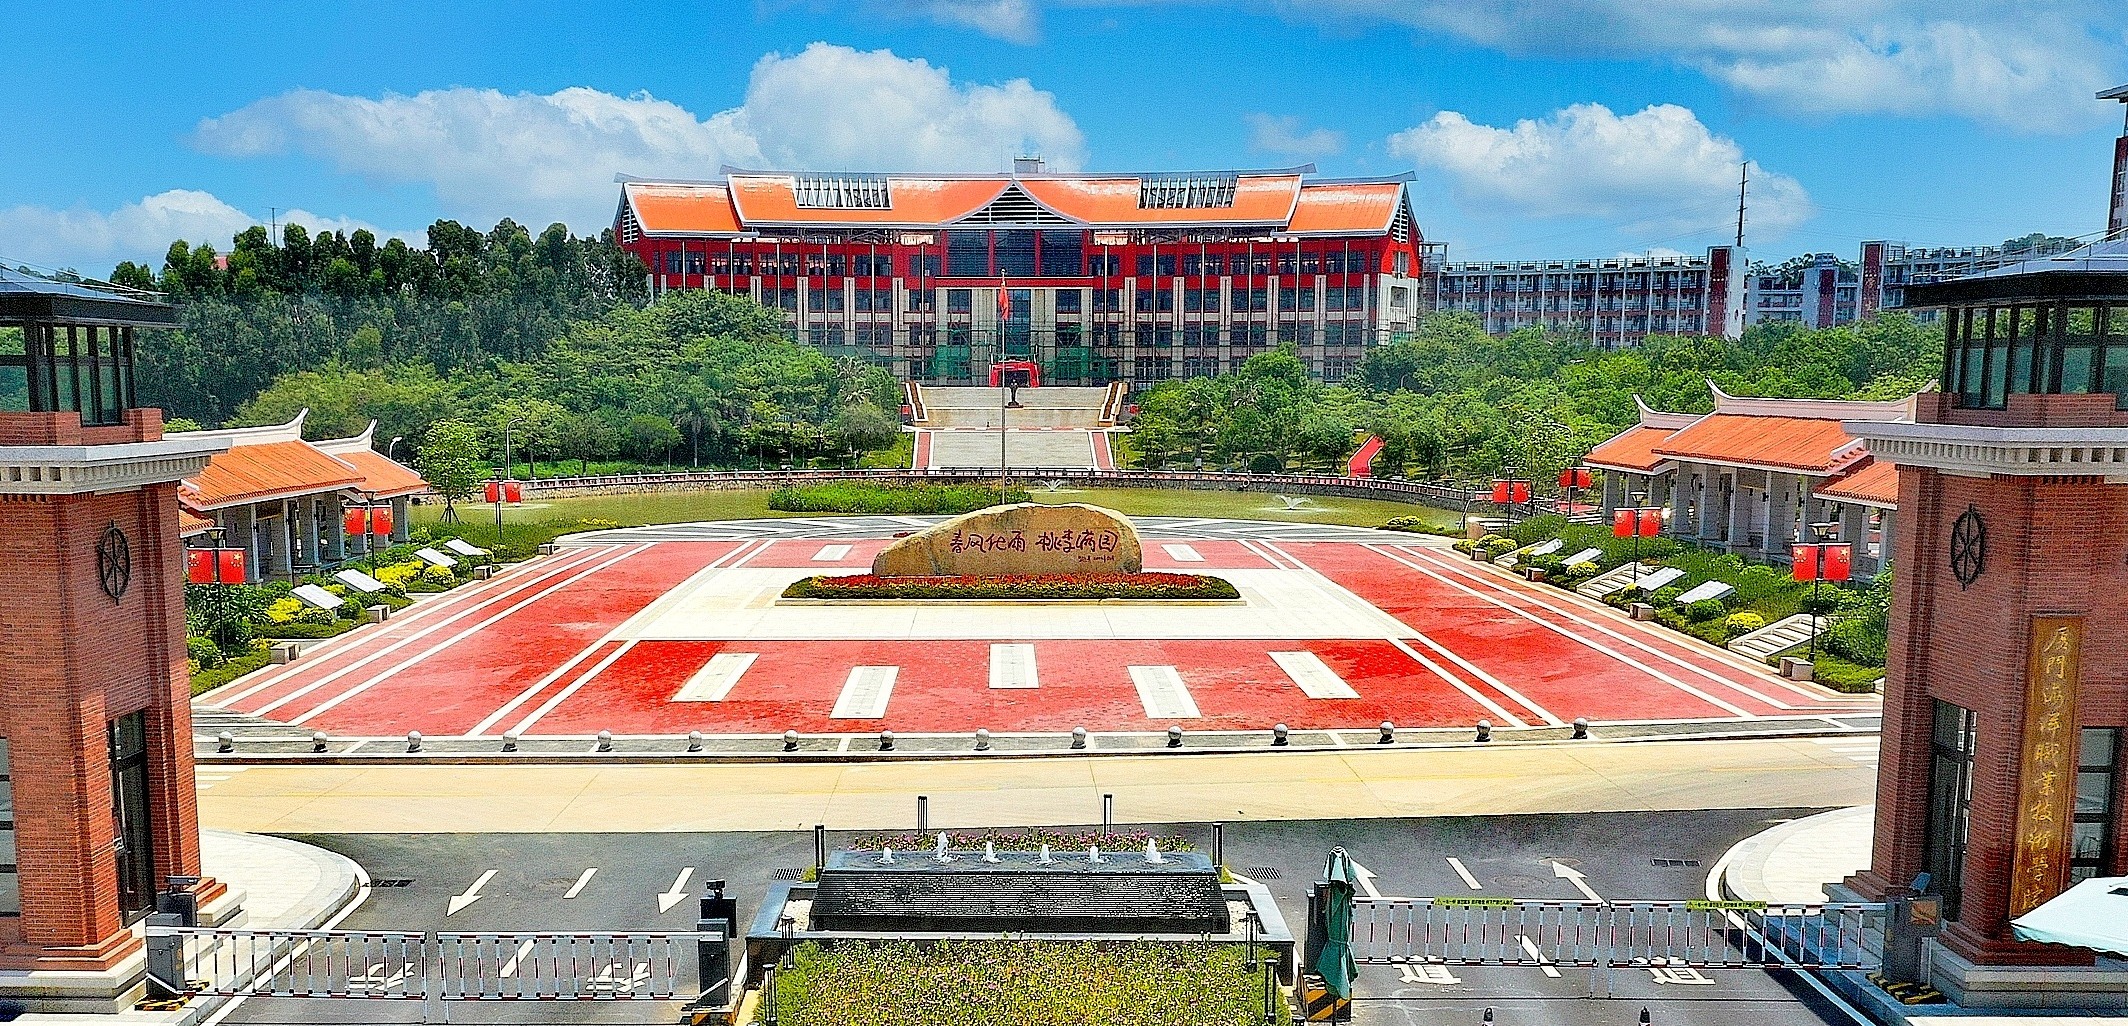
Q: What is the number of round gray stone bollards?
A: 15